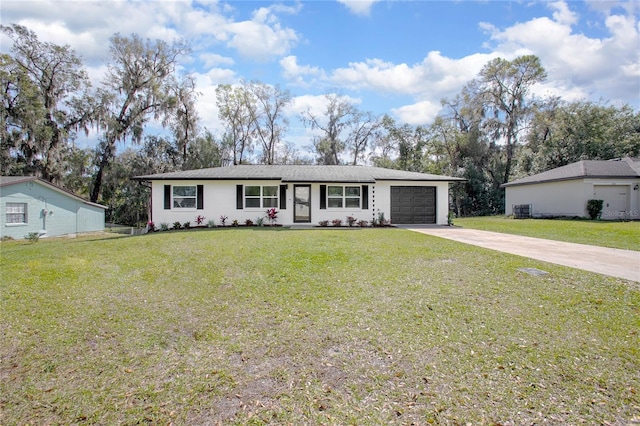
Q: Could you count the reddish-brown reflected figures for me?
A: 0